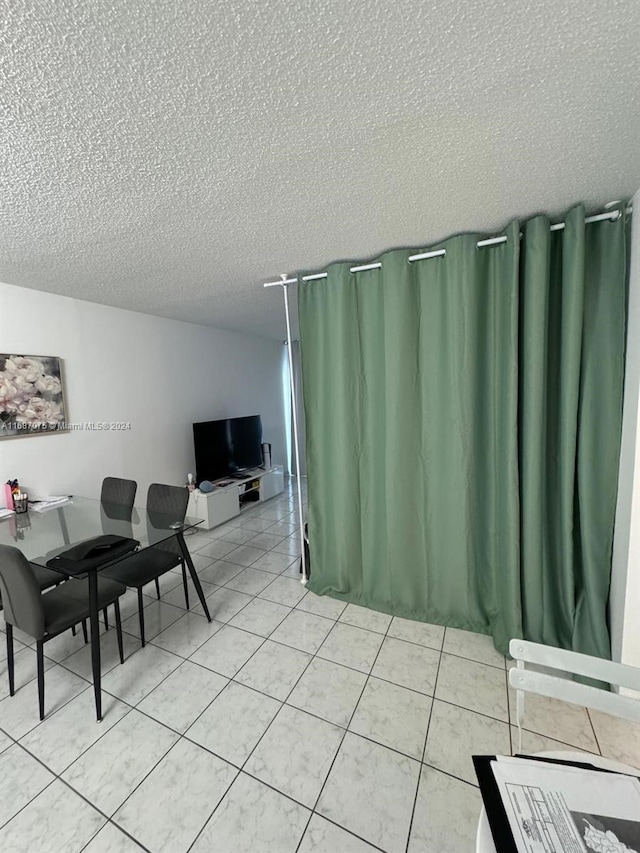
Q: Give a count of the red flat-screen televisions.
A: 0